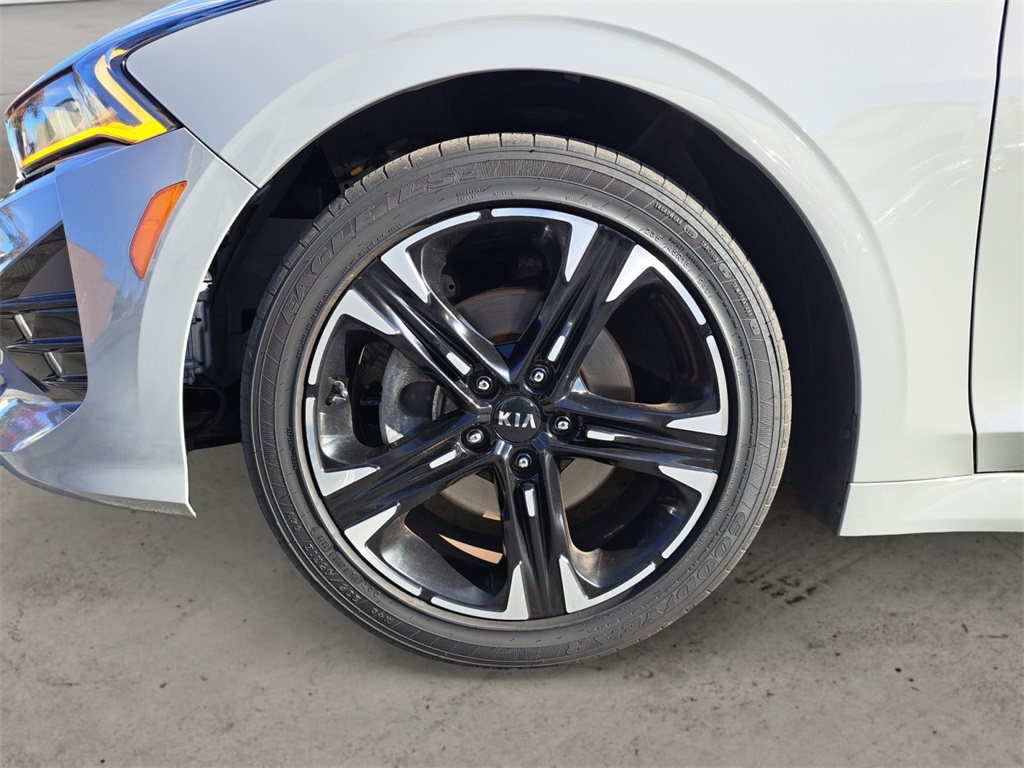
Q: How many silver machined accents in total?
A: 15